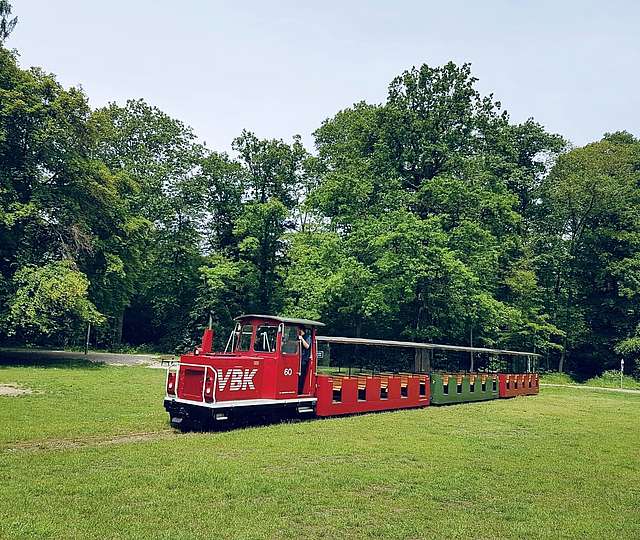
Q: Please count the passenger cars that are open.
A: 3